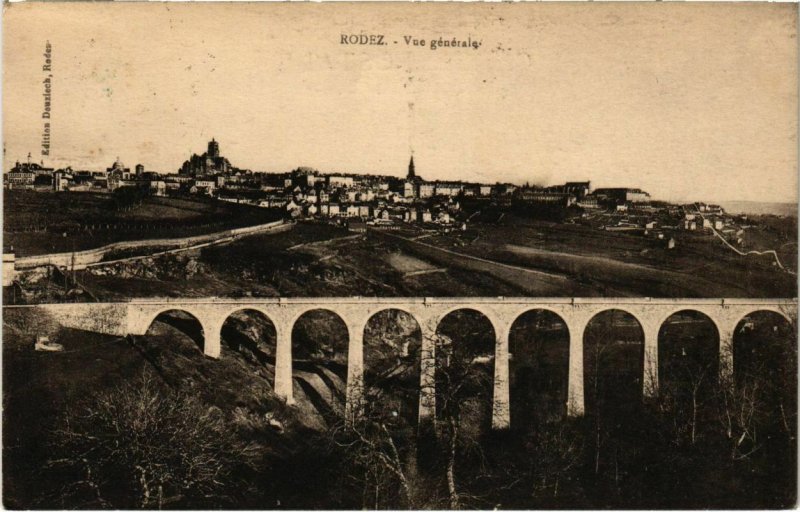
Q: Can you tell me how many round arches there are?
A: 9